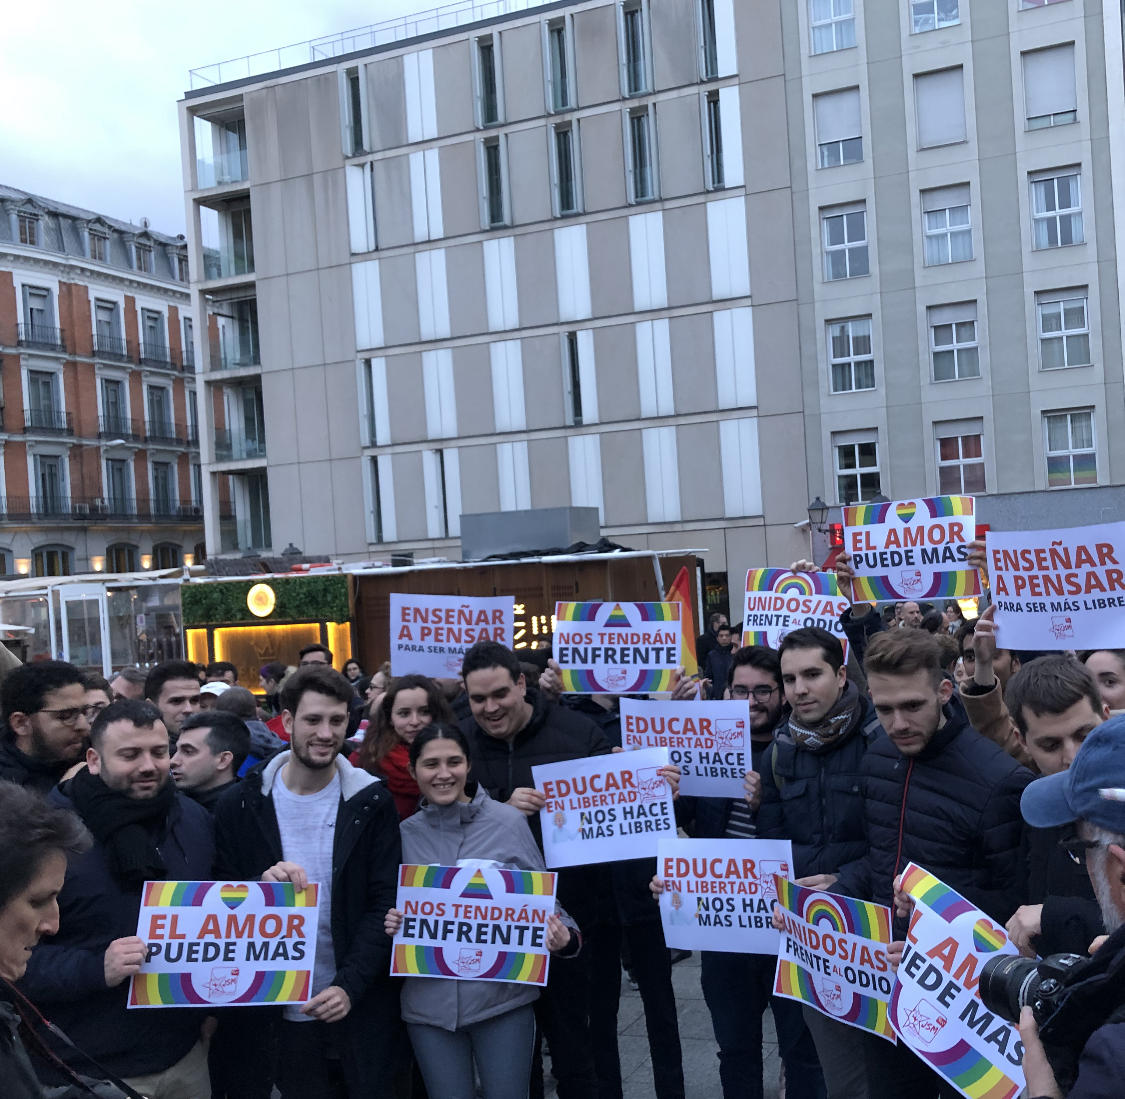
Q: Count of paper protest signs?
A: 12